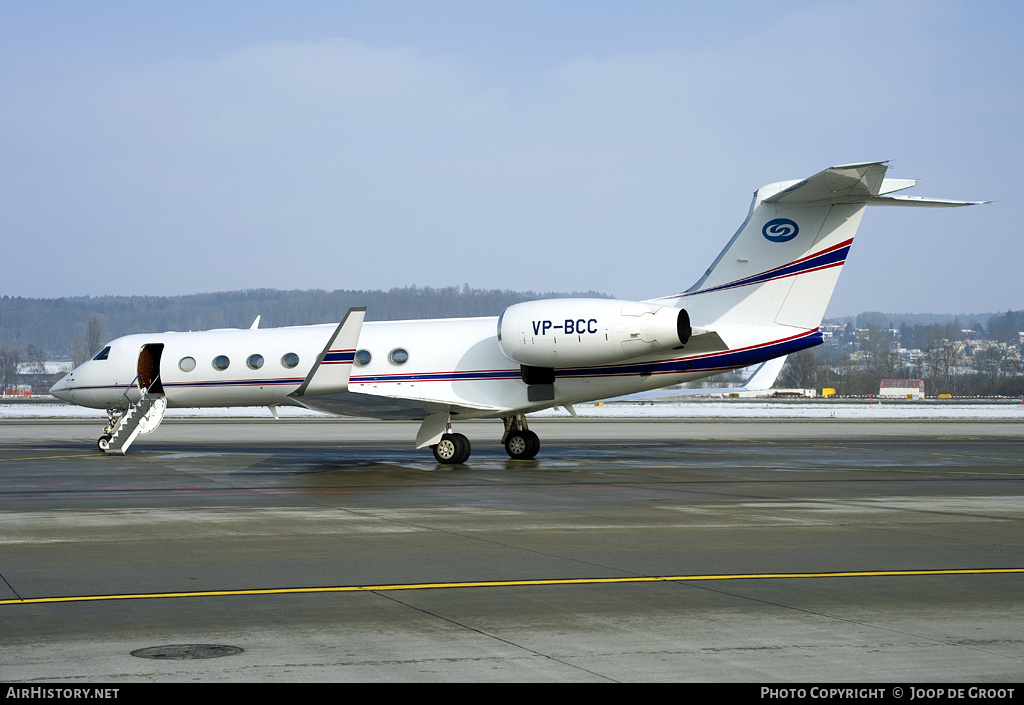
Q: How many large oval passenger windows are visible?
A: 6